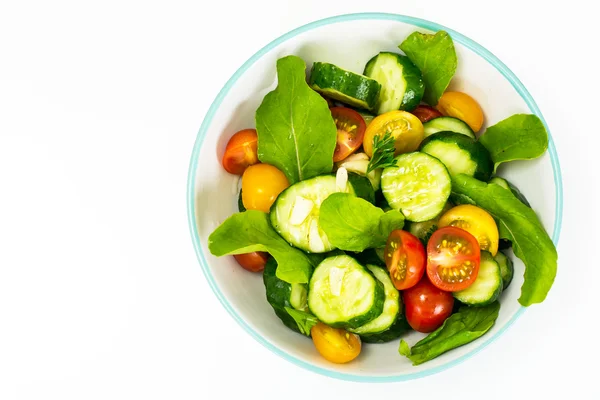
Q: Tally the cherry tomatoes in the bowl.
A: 12